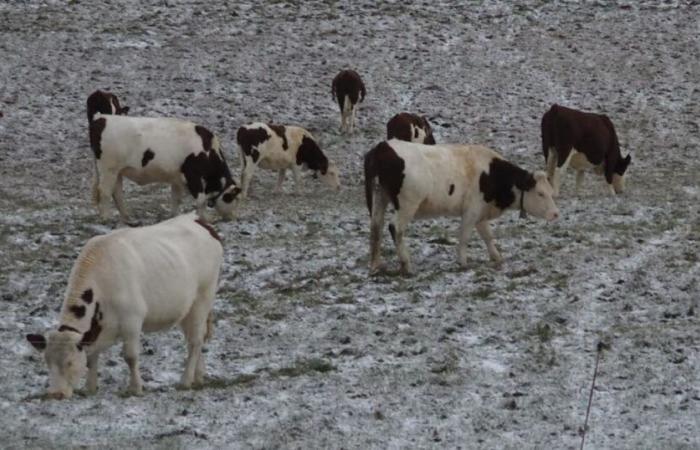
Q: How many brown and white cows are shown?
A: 8